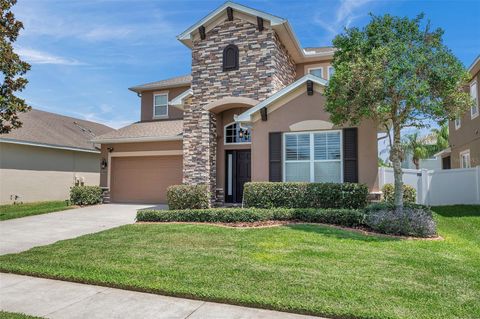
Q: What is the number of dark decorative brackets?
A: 5